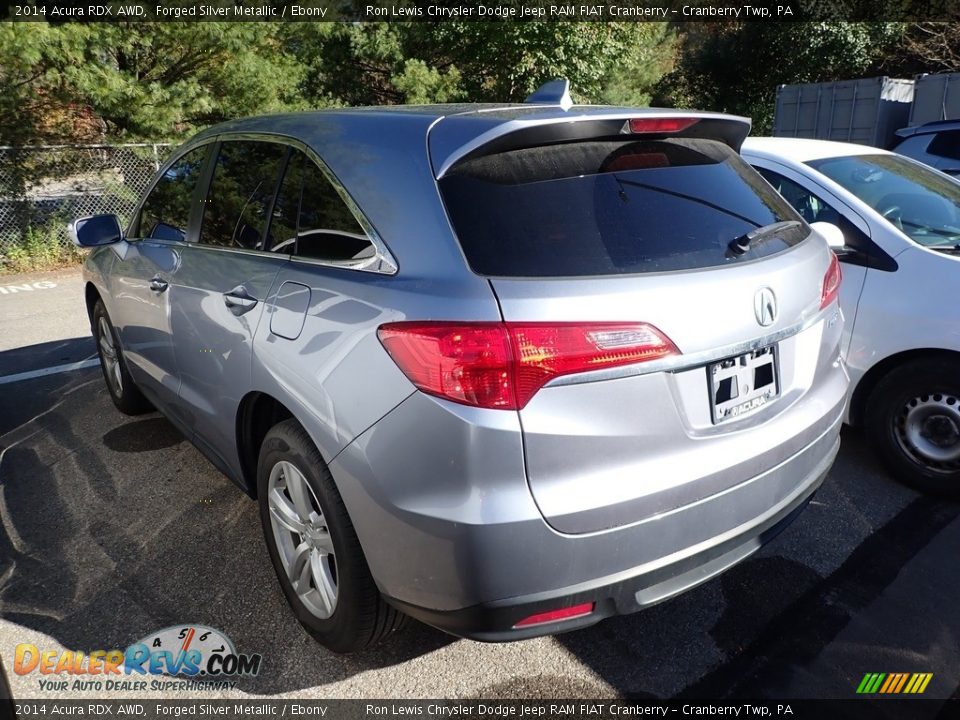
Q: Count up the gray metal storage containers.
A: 2